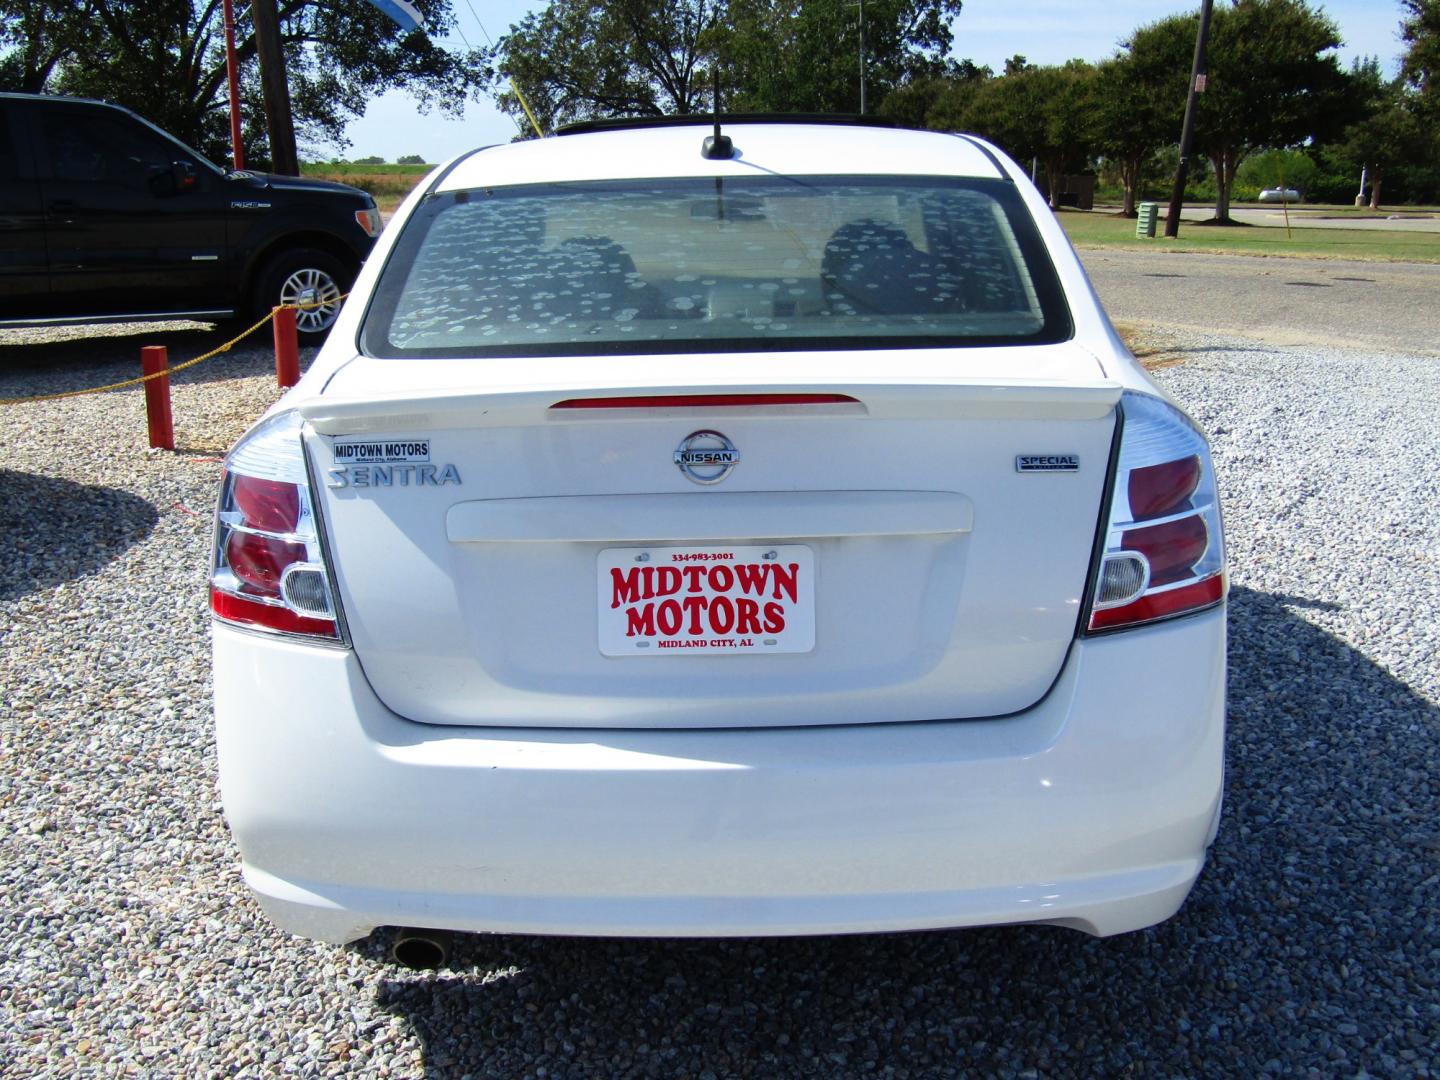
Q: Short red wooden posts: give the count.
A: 2